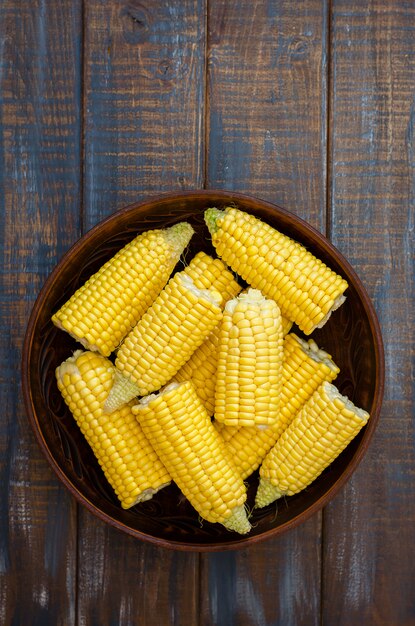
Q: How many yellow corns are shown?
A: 10